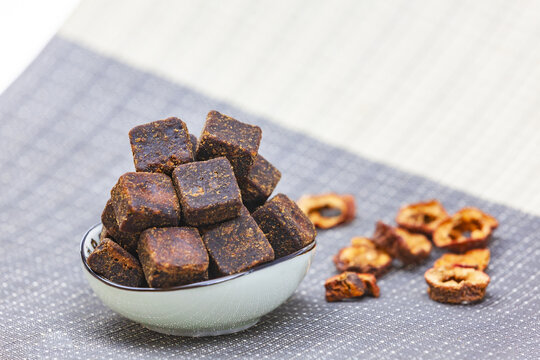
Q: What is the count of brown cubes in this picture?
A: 11